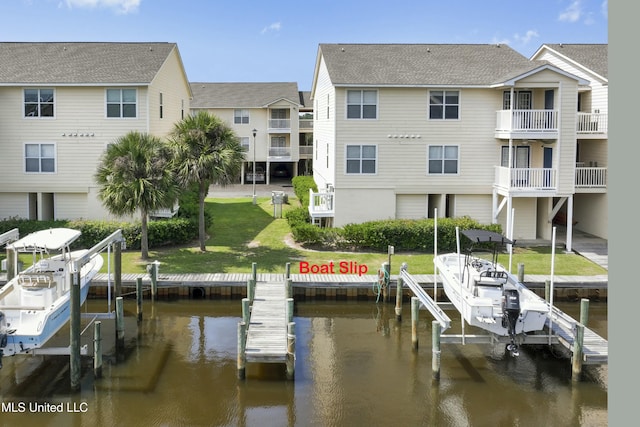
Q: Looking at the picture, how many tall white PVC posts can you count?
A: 4